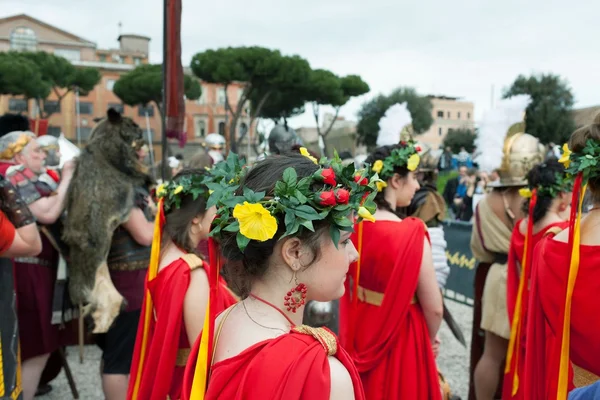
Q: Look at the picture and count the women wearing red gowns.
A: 5